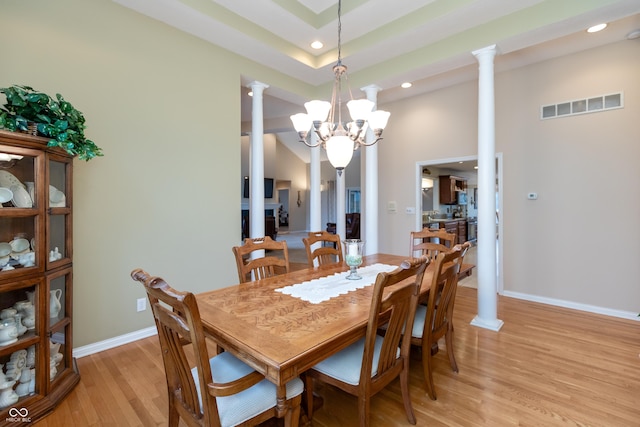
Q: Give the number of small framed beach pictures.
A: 0